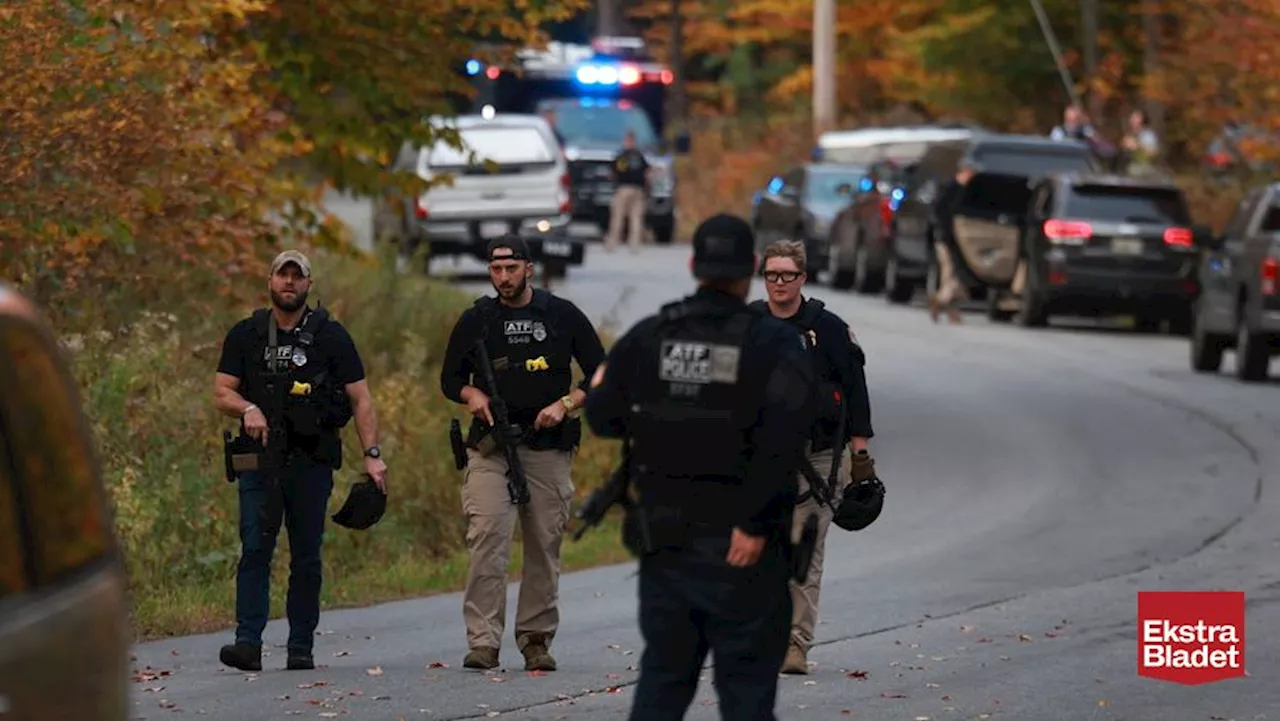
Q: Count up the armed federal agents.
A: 4